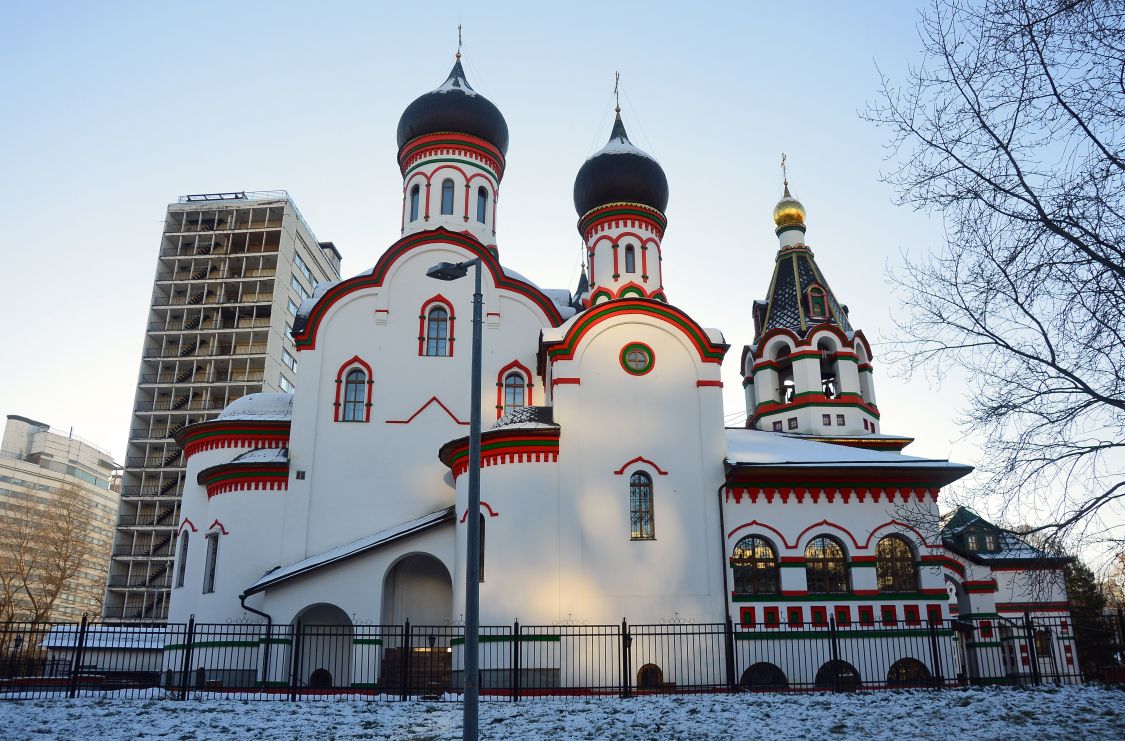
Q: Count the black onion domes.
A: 2